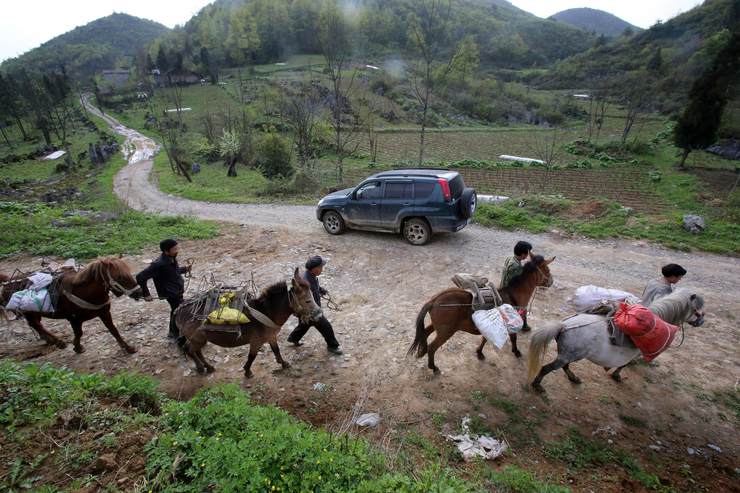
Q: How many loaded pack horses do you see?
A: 4